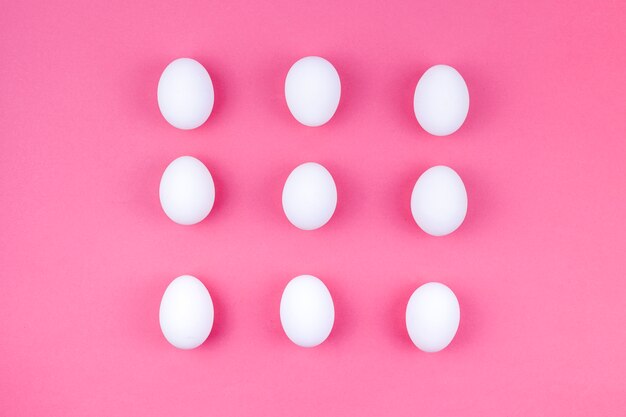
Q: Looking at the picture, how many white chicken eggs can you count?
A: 9